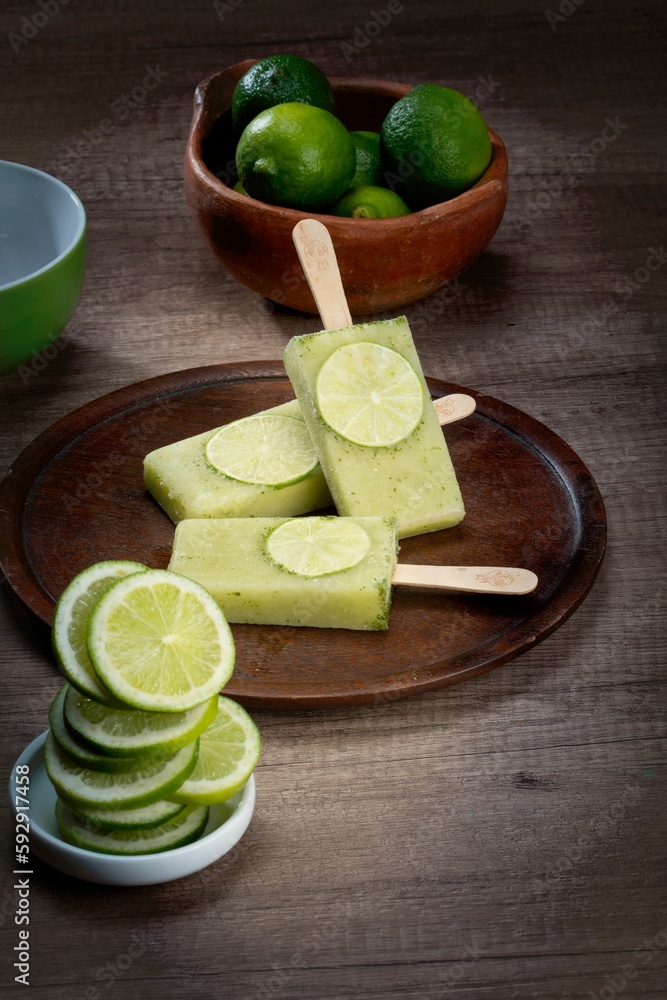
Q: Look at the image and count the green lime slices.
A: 11